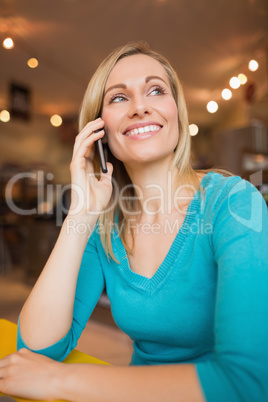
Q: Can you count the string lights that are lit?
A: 10